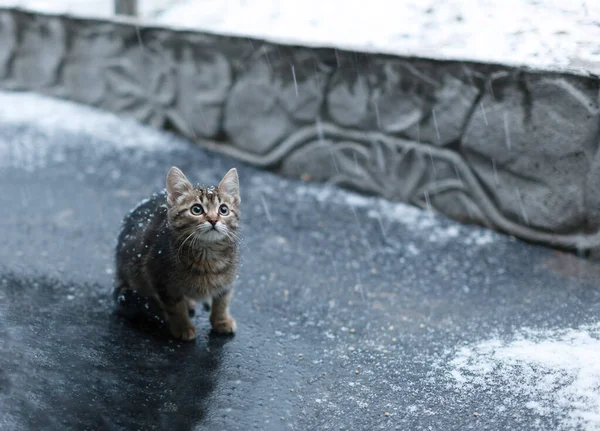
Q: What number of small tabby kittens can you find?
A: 1